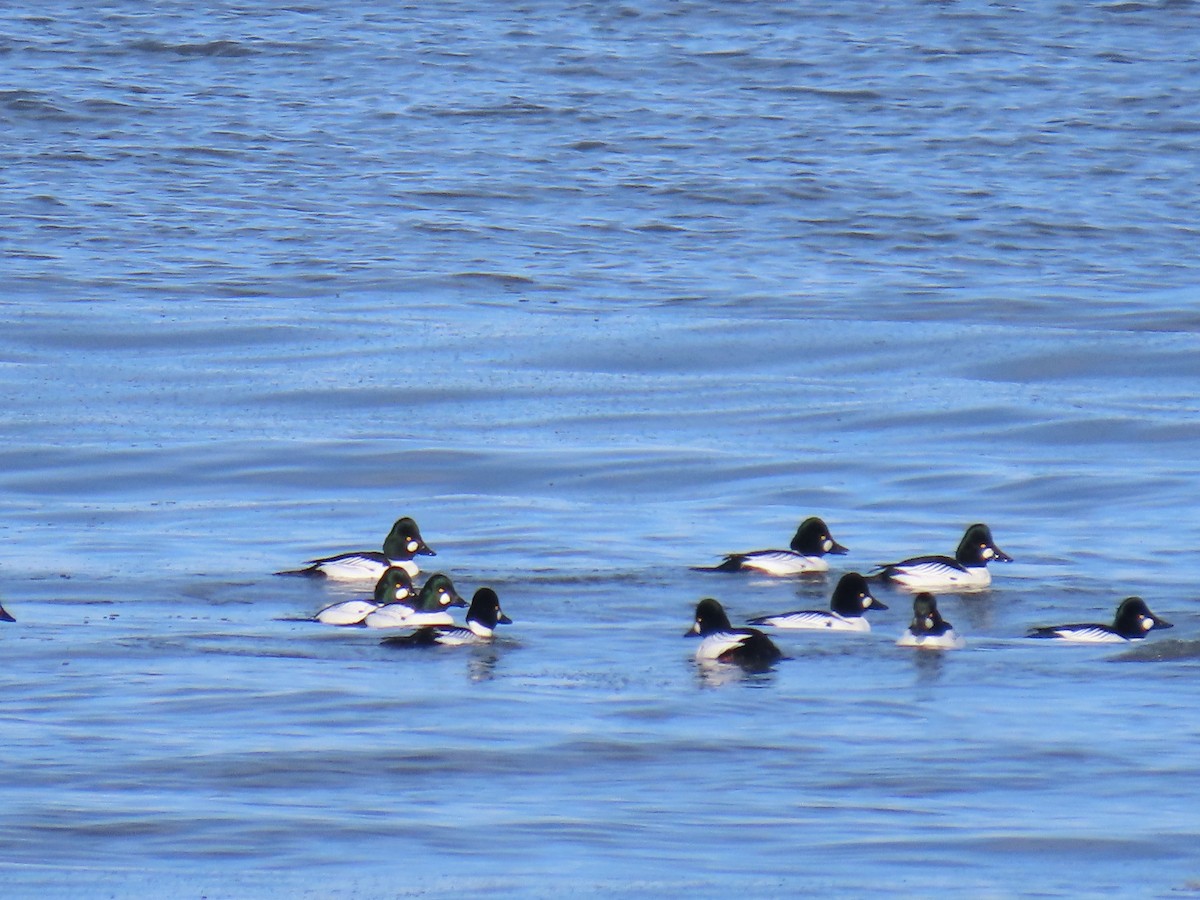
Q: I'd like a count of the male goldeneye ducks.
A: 10